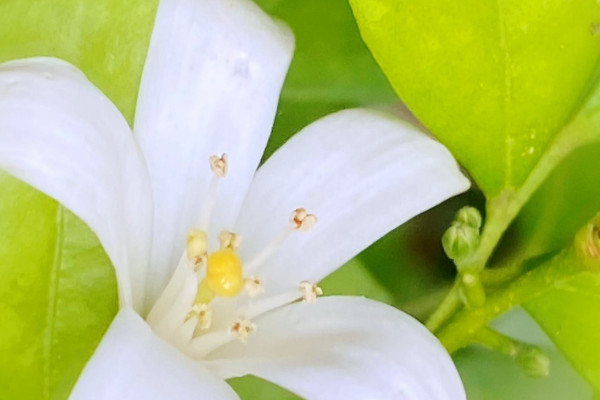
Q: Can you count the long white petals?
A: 5